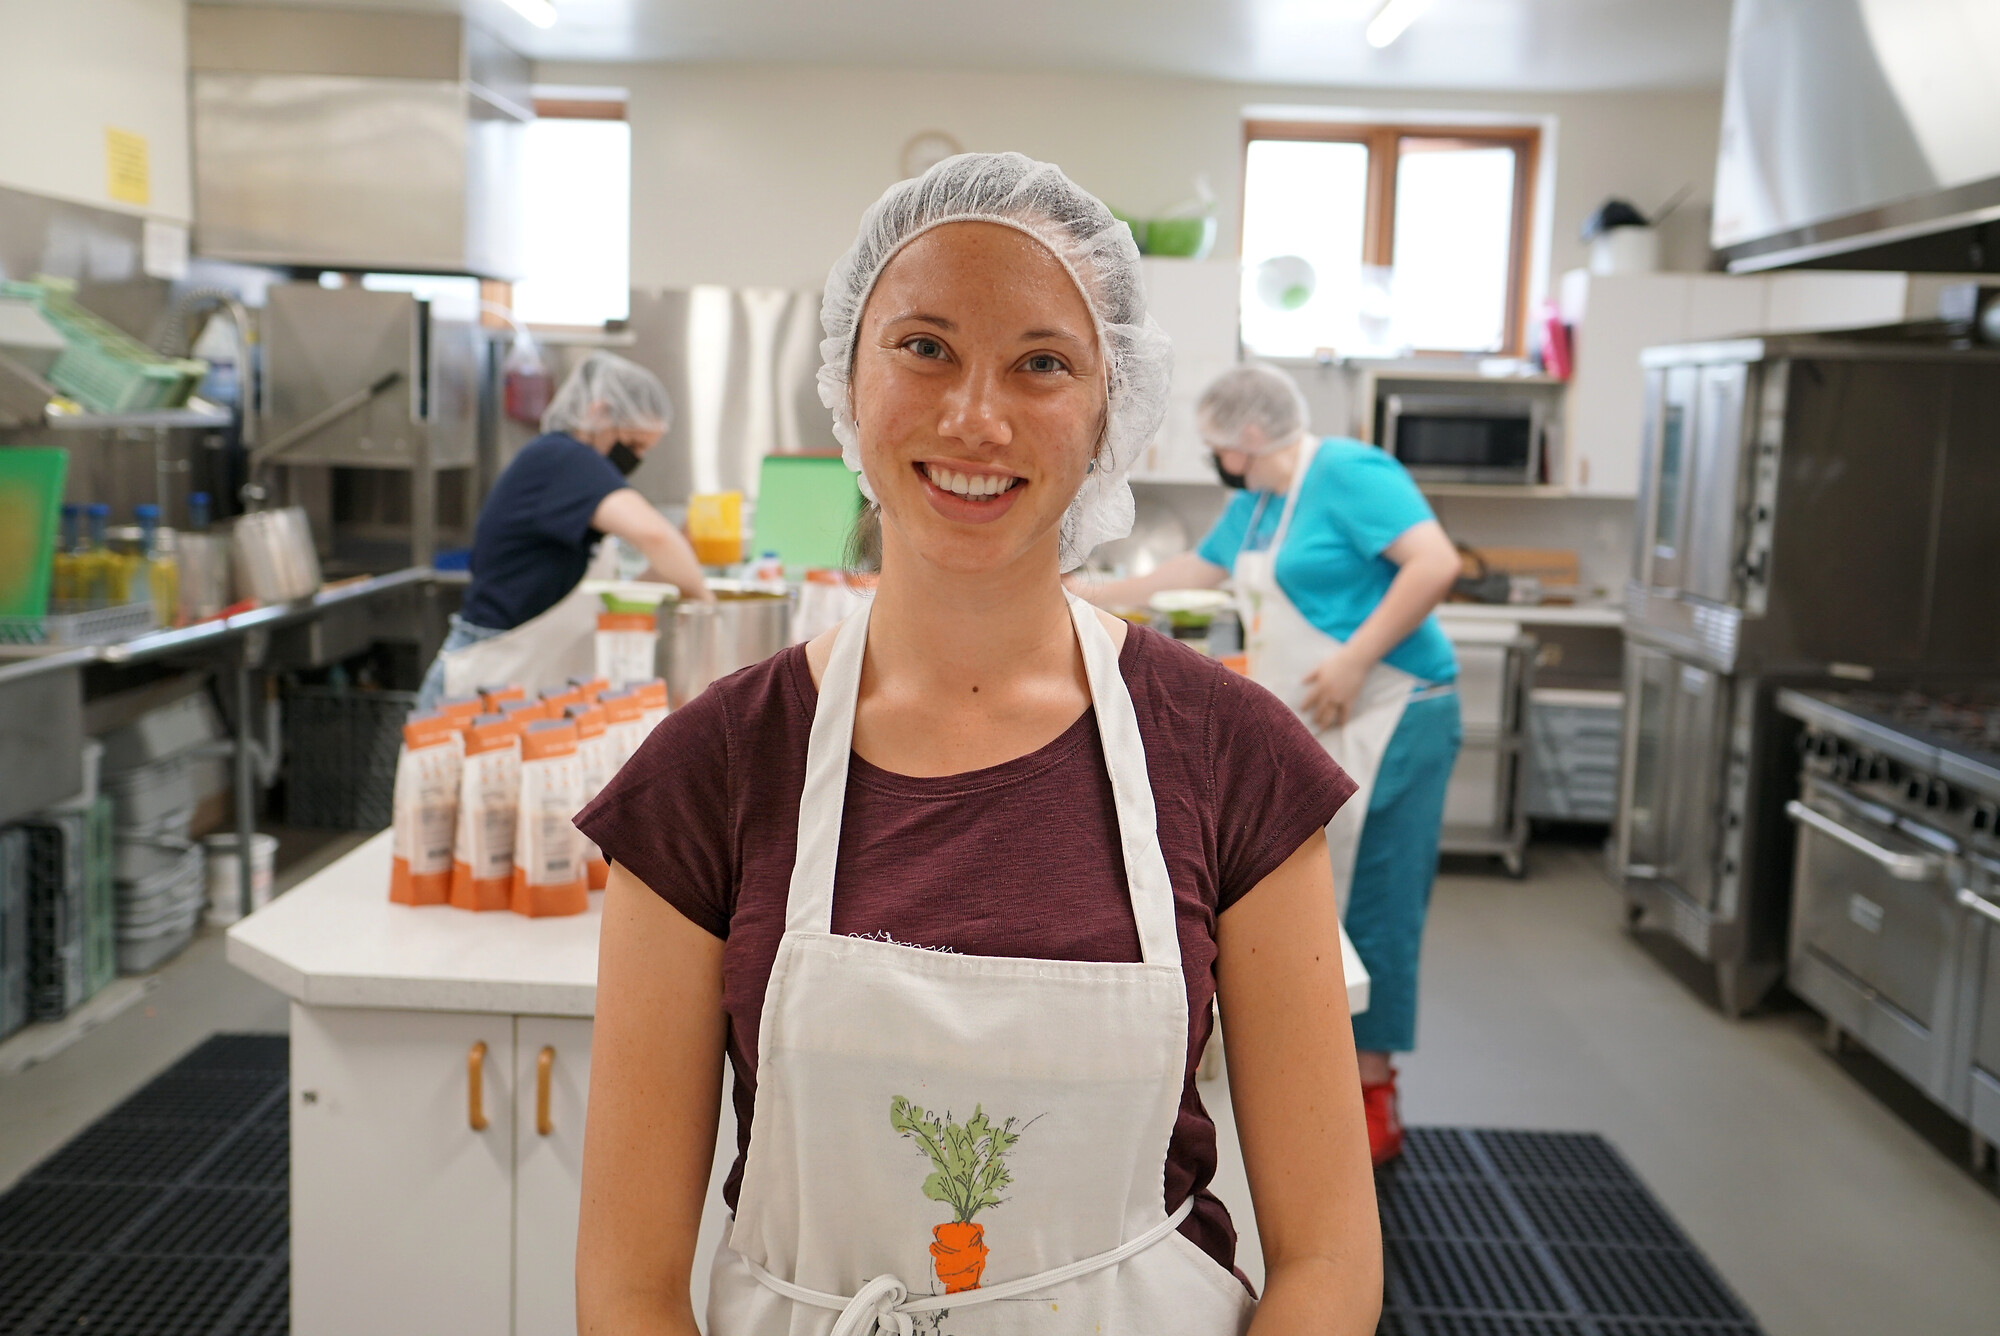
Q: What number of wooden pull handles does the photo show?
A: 2